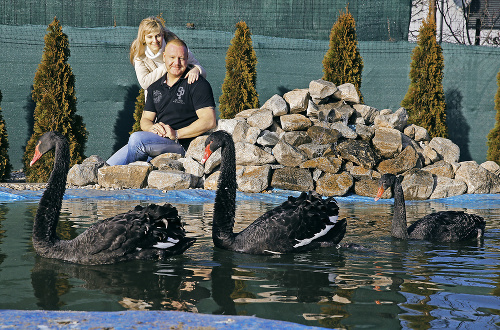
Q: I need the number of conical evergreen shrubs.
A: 7